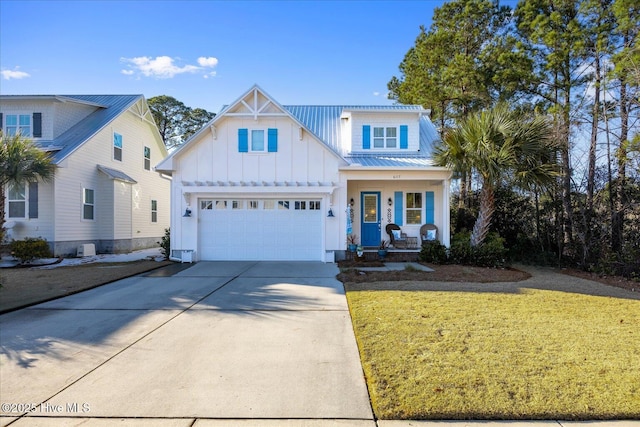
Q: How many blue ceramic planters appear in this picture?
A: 2